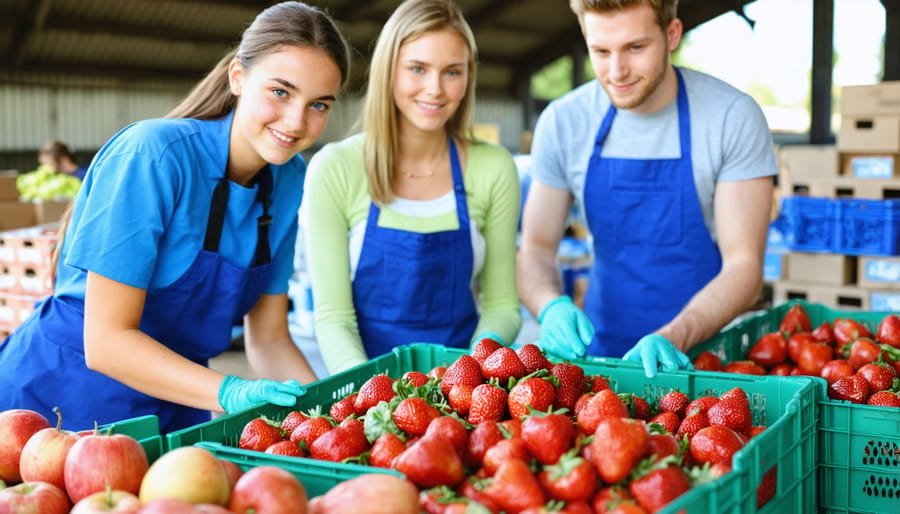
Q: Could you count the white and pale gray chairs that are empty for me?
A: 0